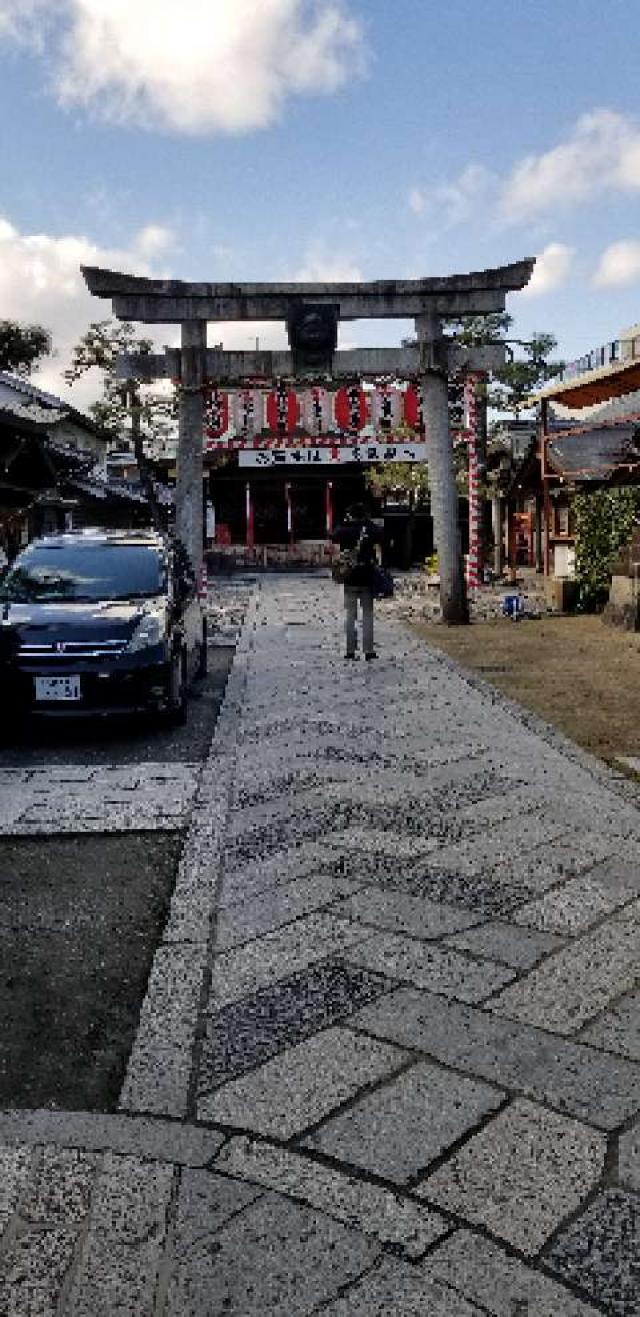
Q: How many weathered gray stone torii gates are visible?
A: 1